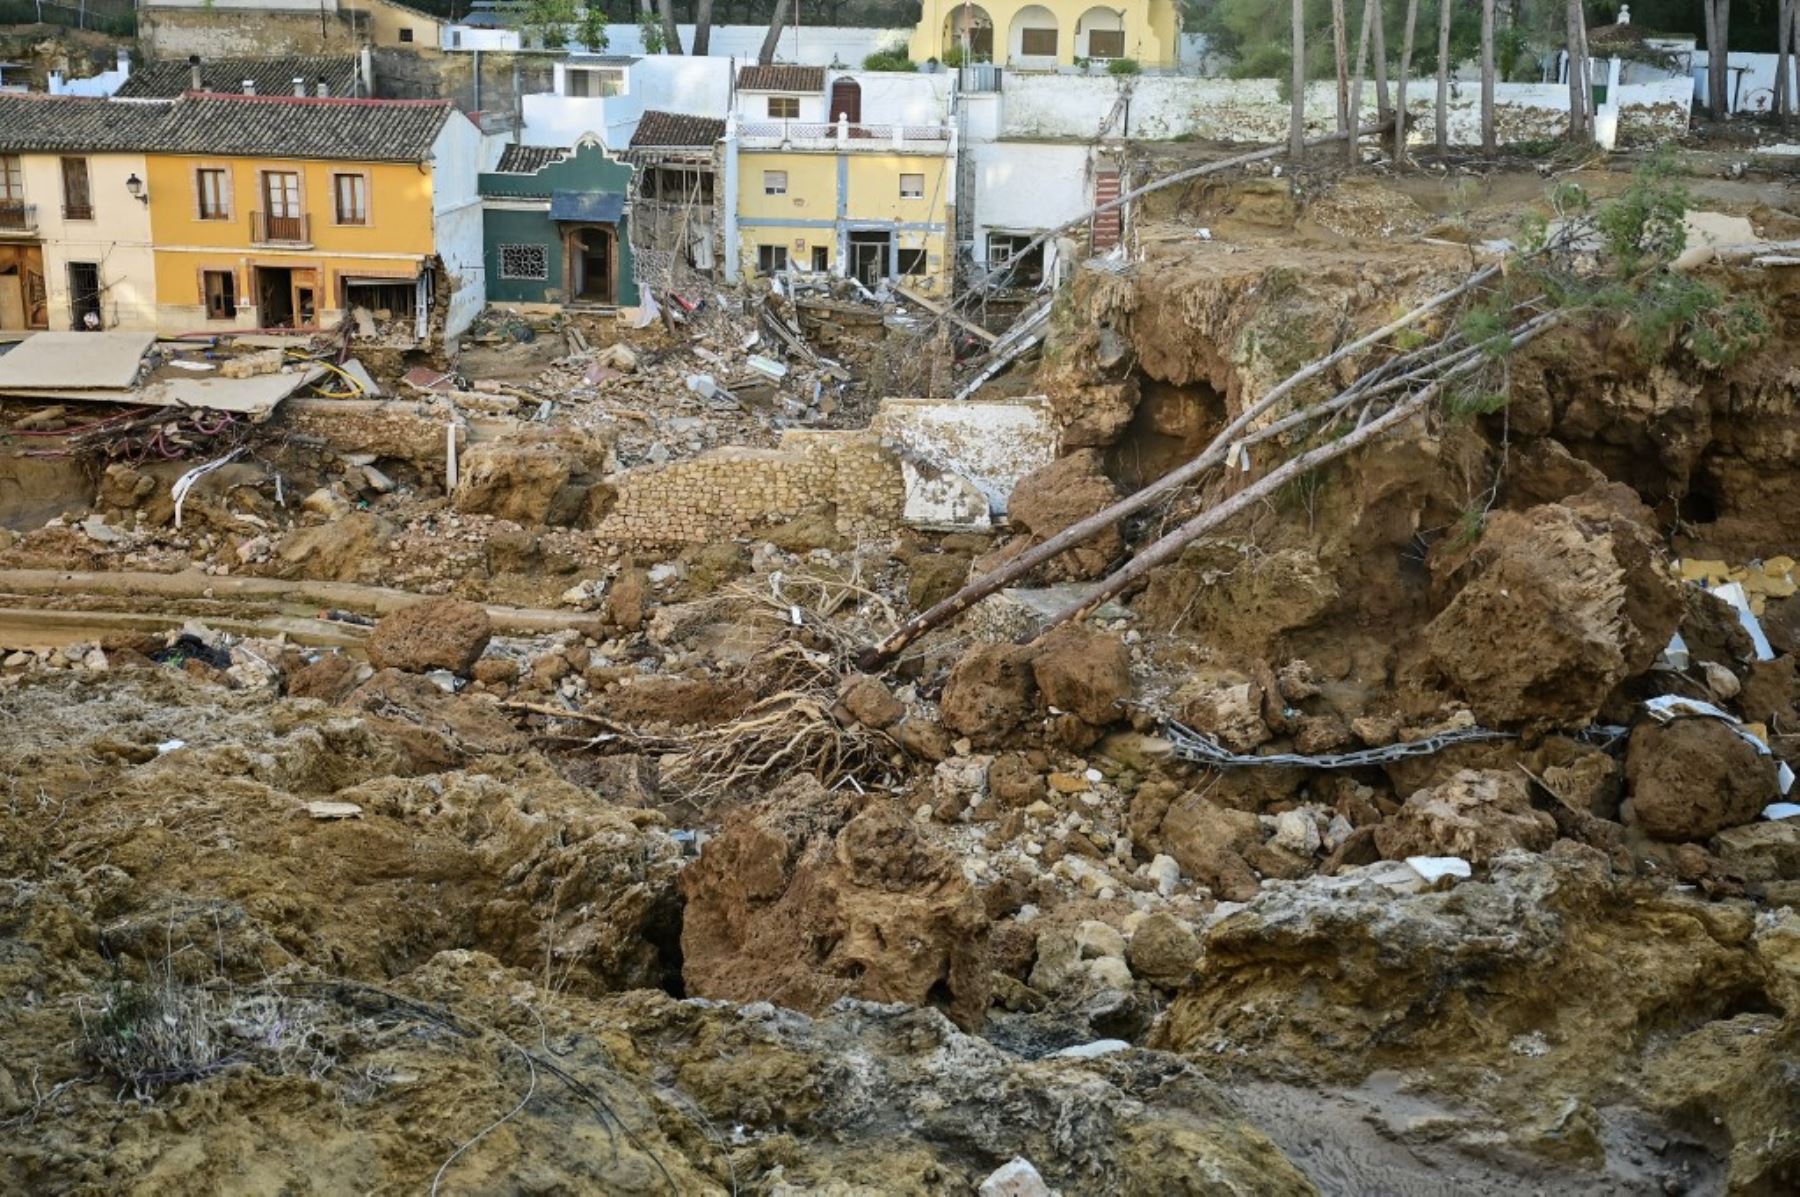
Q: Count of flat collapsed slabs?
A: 2